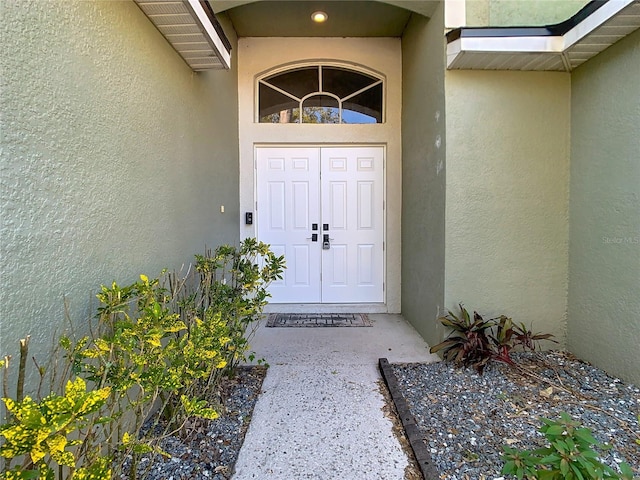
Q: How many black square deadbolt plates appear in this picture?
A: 2